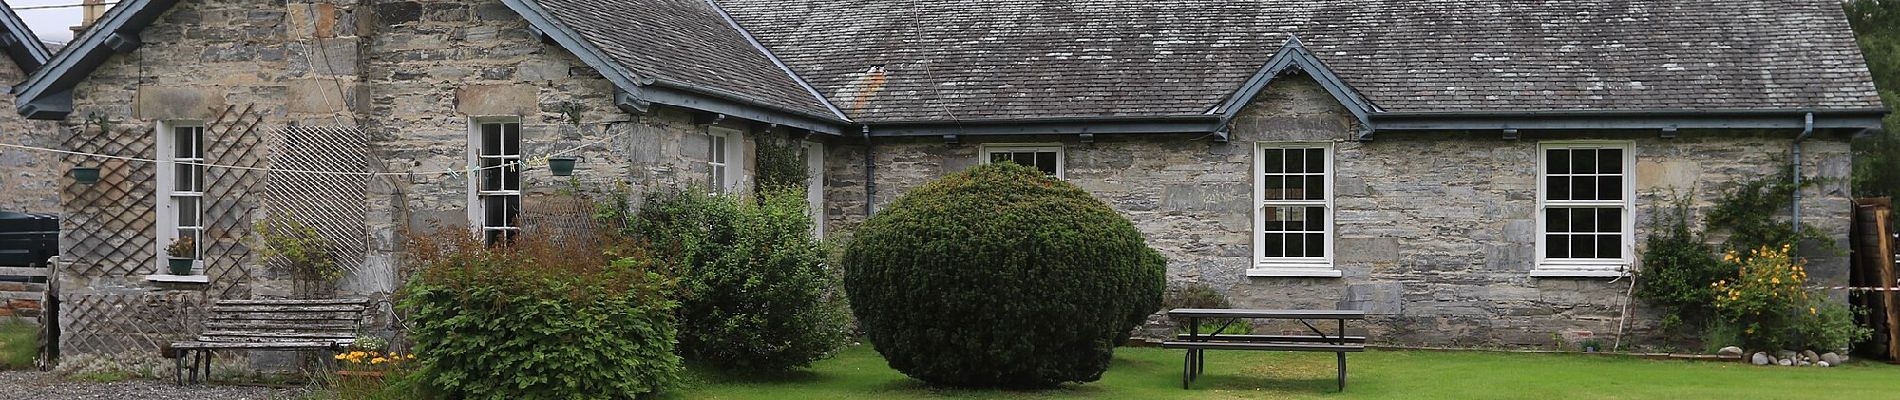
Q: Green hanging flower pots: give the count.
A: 2